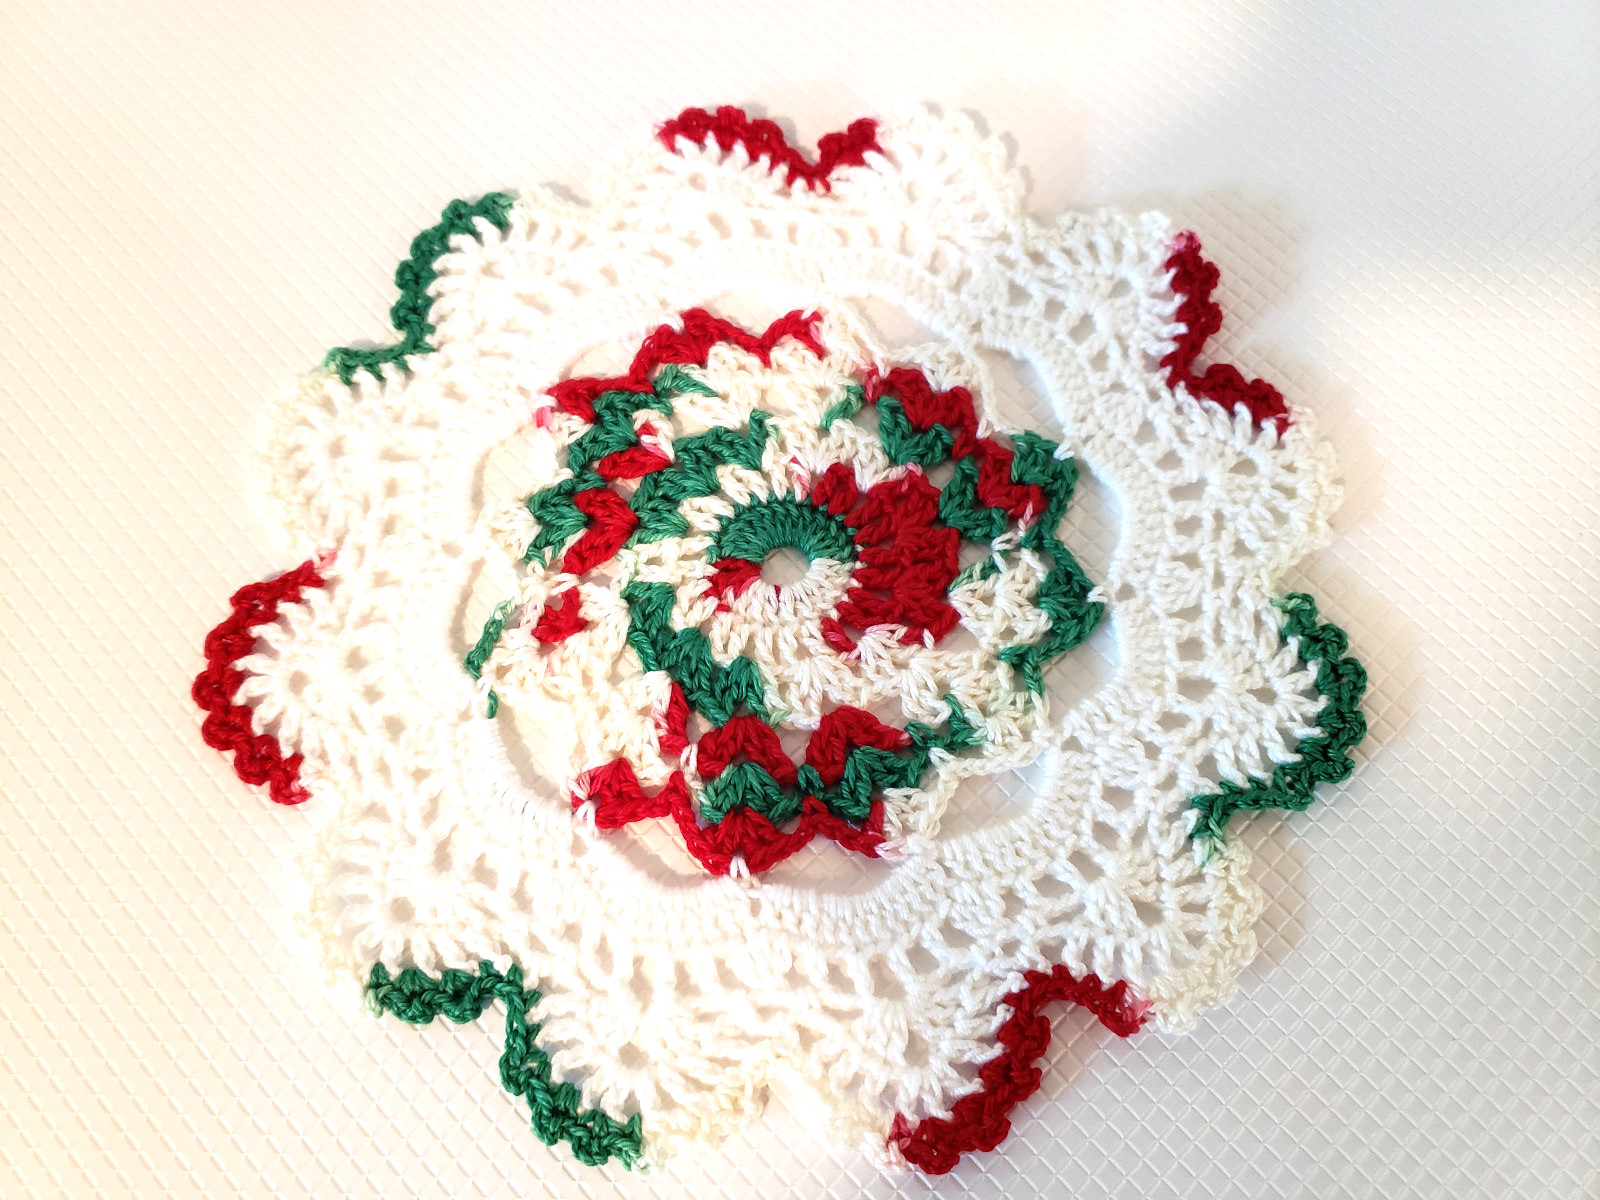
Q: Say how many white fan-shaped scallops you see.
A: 12